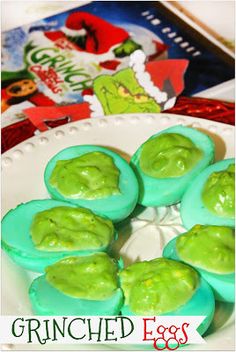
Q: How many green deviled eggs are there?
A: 7